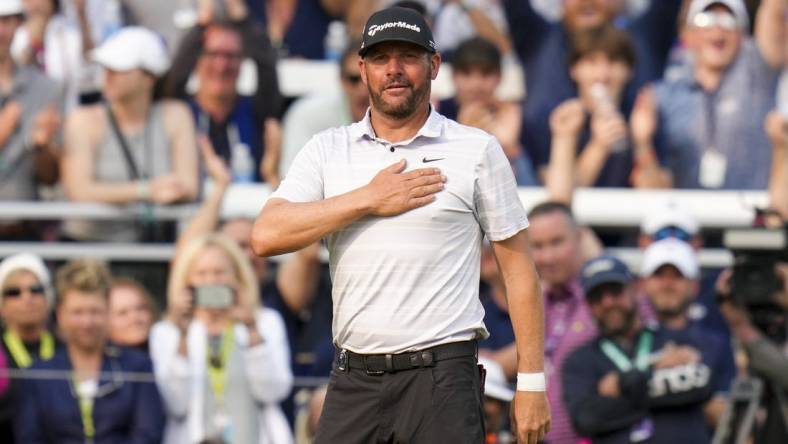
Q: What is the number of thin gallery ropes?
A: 1